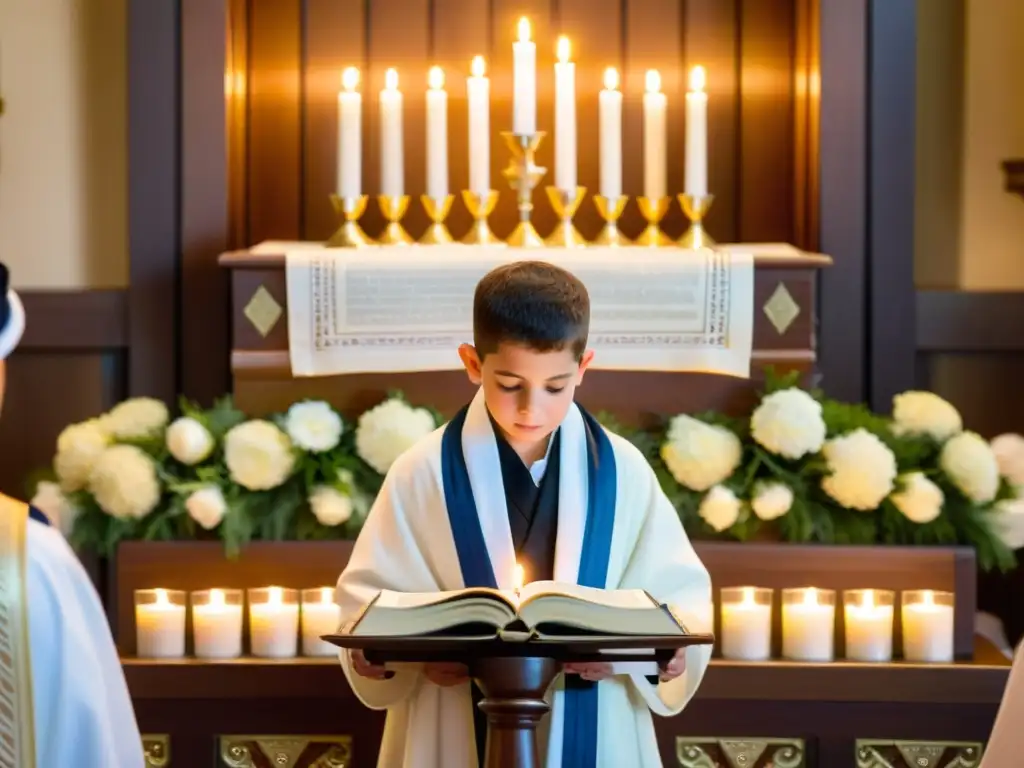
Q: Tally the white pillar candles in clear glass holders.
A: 8